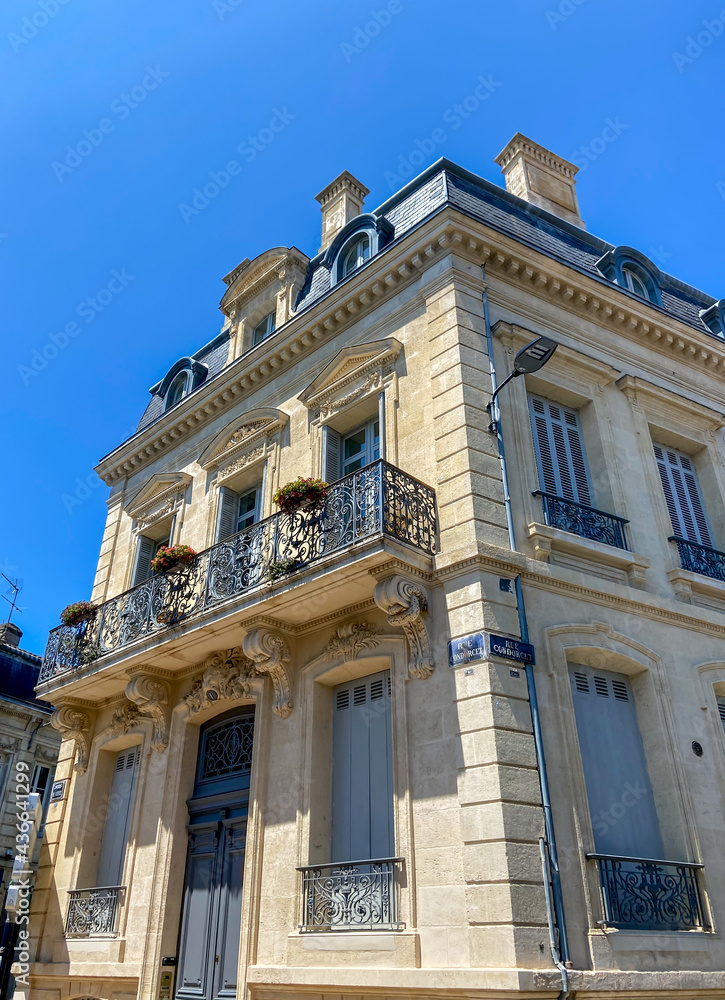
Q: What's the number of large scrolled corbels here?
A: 4